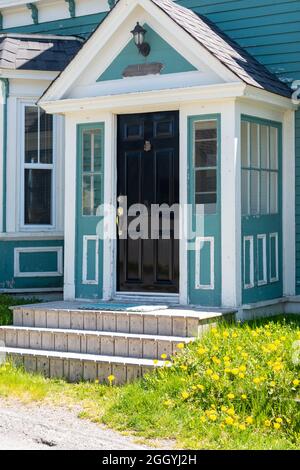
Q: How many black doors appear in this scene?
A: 1